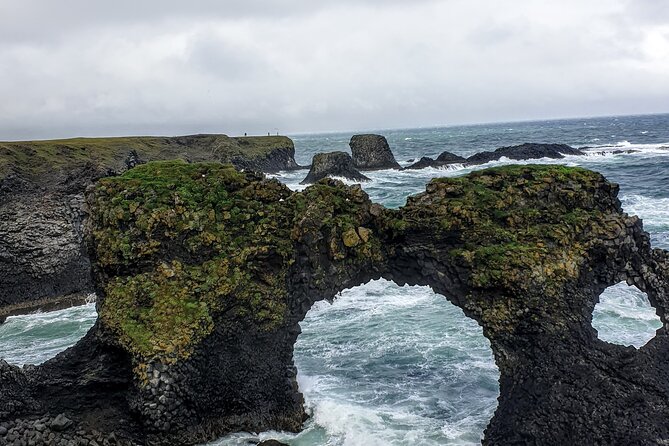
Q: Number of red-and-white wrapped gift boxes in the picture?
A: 0